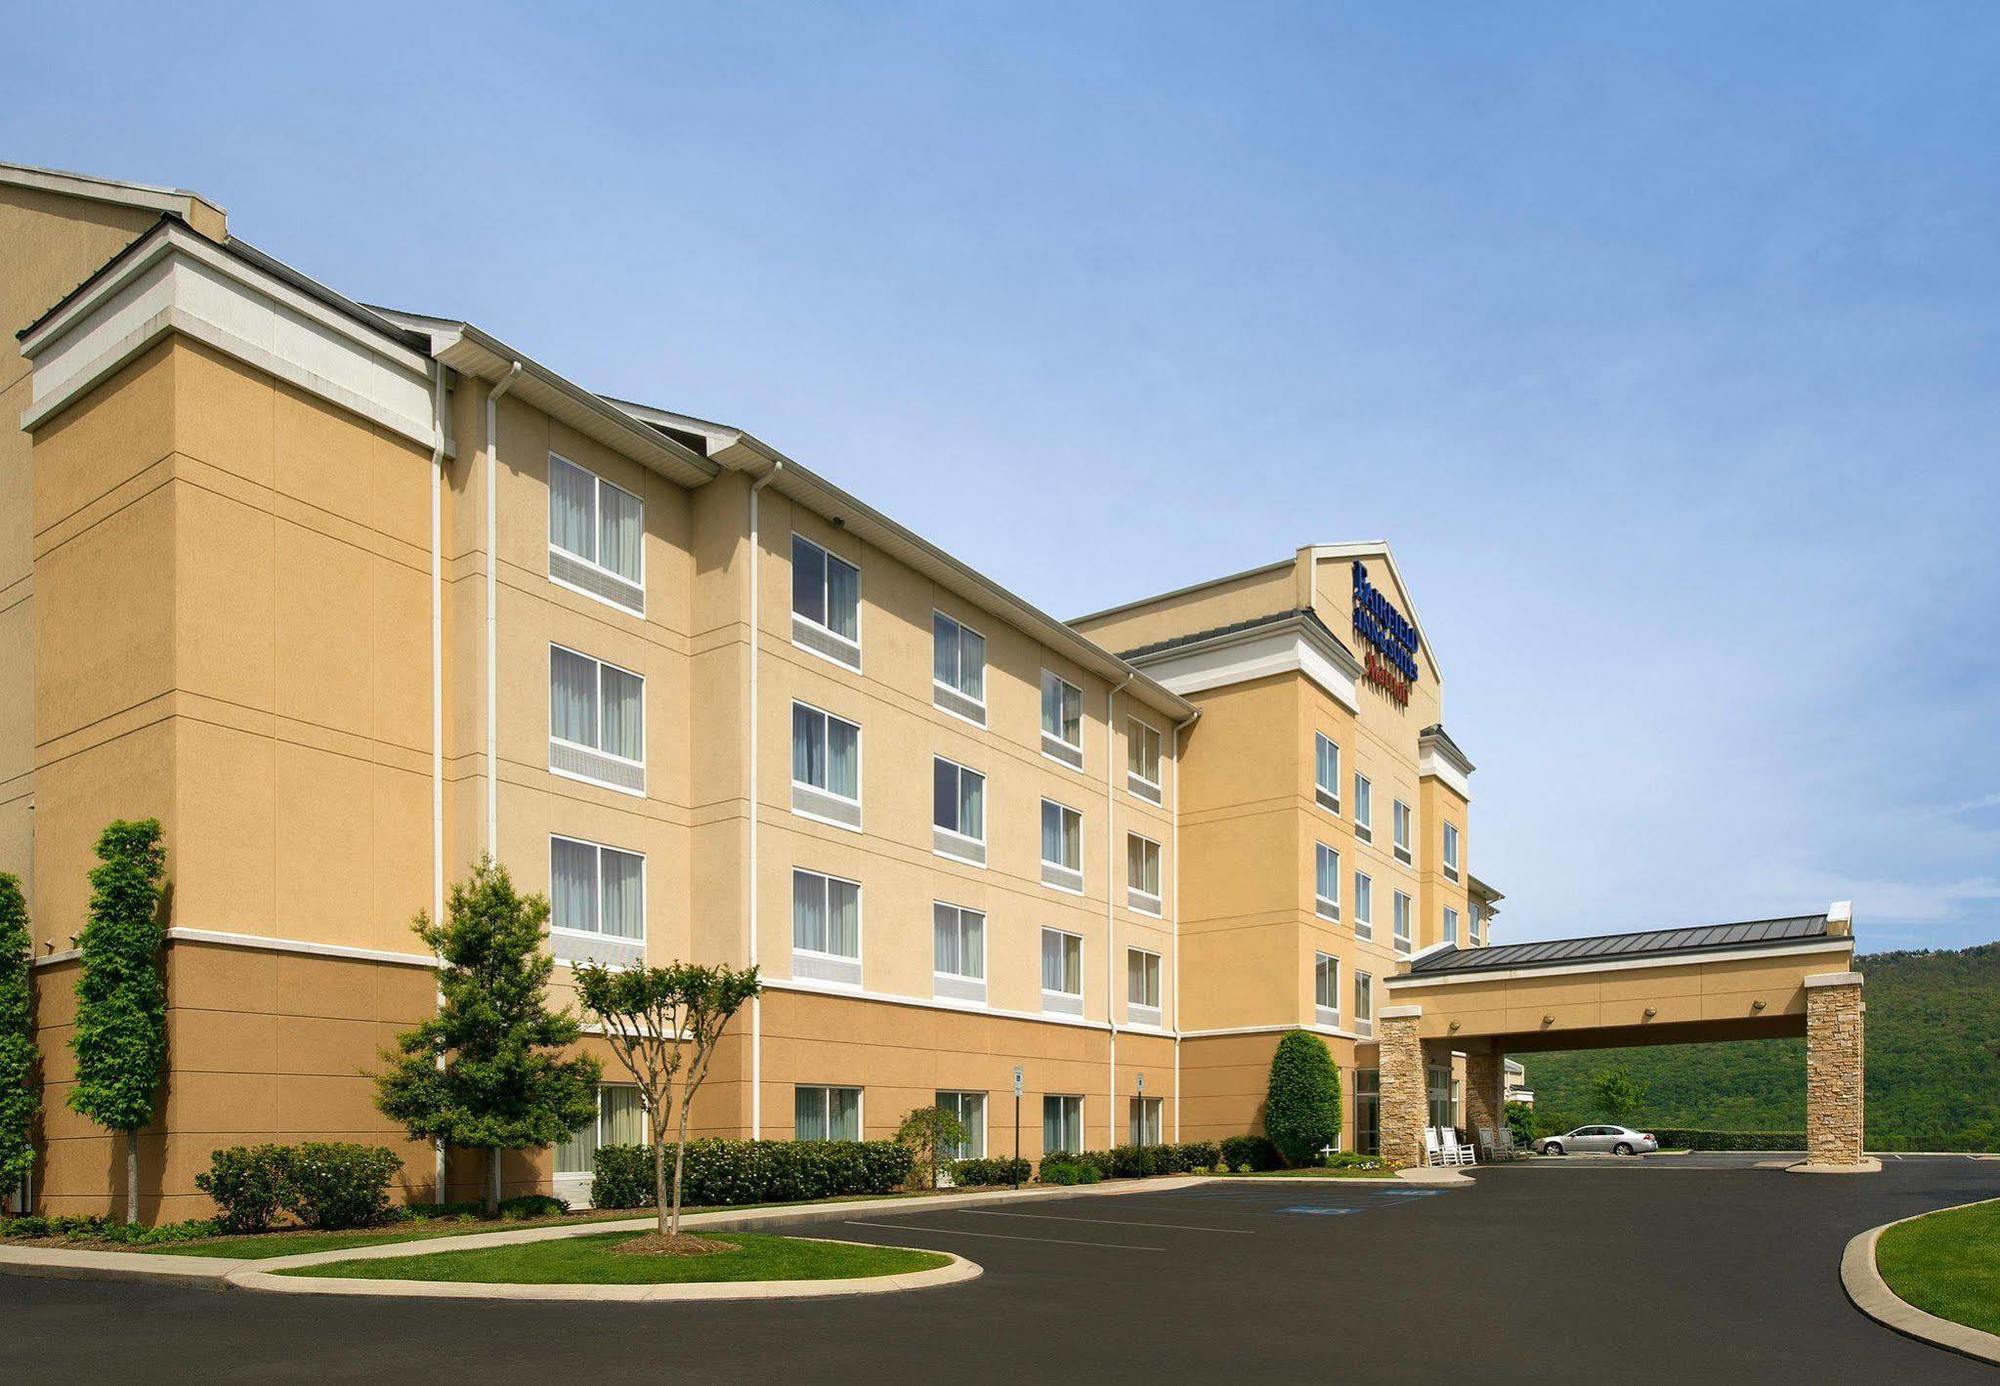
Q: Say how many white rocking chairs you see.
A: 4